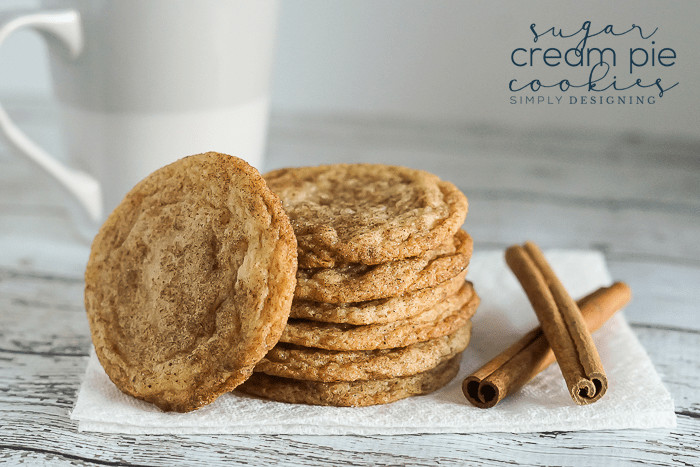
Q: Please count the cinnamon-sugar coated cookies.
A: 7